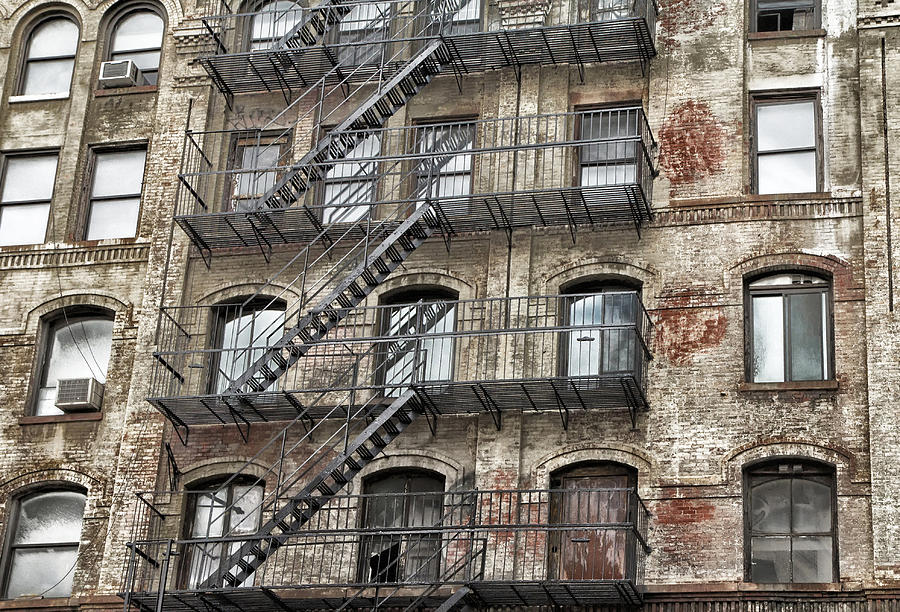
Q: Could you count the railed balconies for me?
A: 4